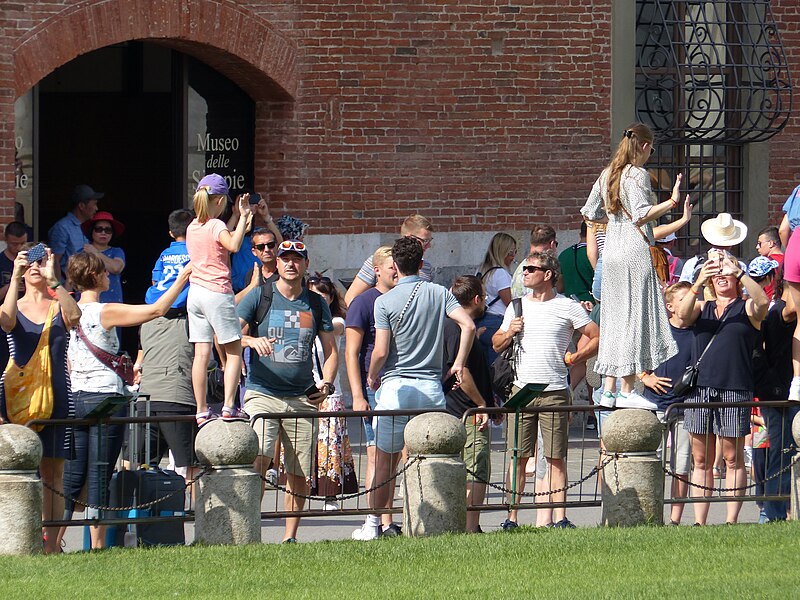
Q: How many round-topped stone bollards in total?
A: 5